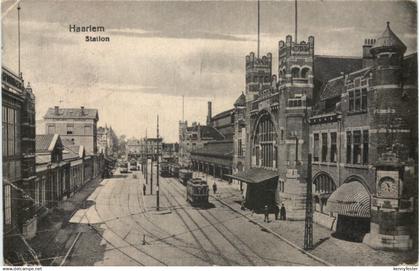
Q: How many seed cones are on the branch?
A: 0